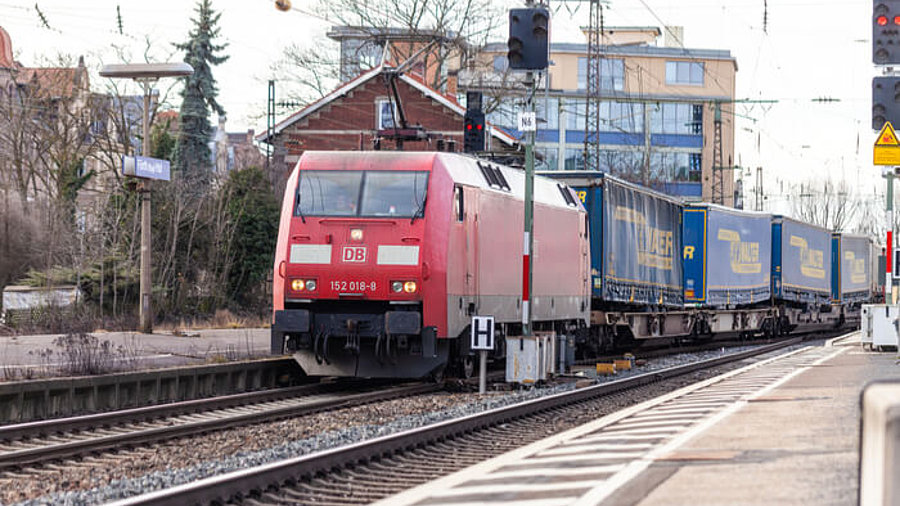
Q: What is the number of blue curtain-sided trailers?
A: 4